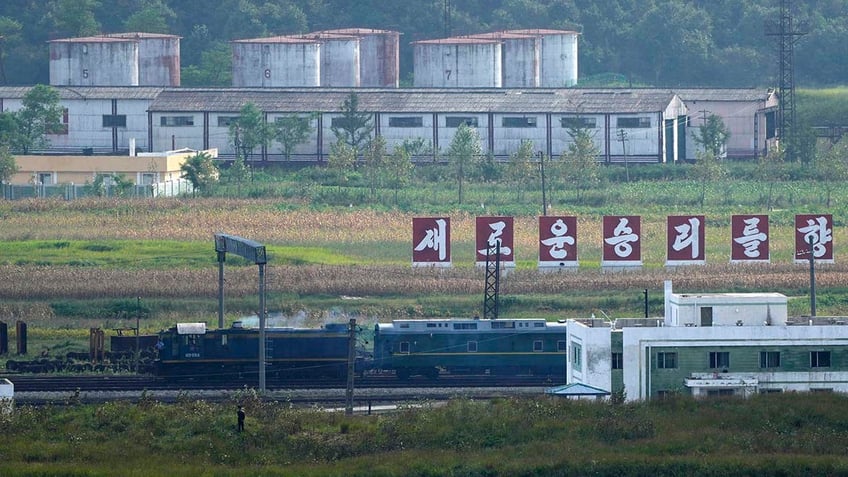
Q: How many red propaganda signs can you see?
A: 7